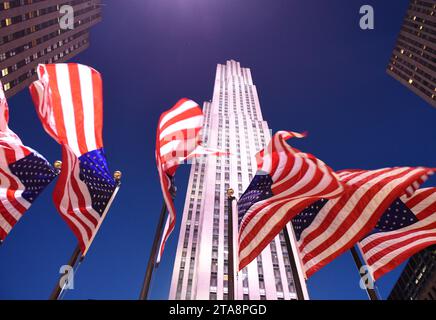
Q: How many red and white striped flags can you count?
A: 6